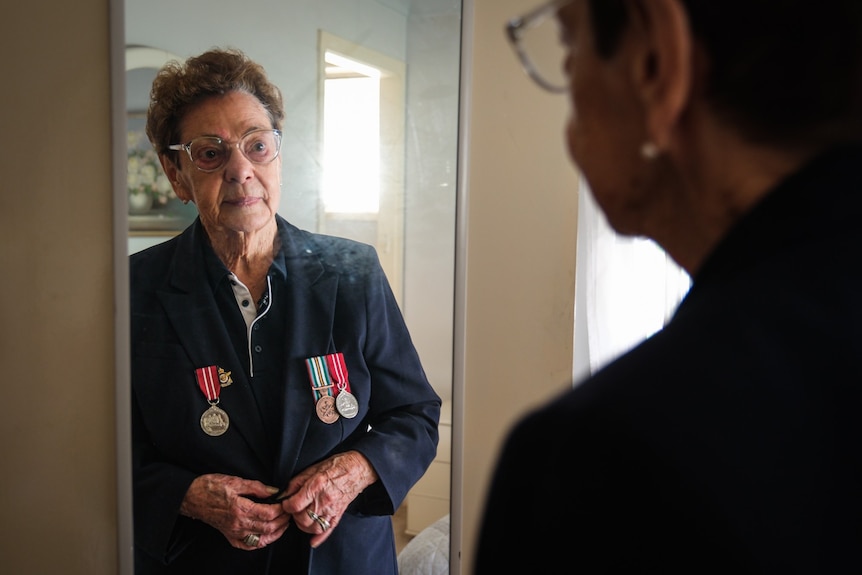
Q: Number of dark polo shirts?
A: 1